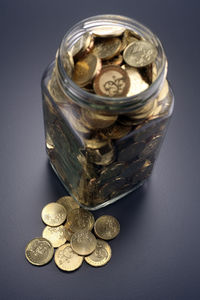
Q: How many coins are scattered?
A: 9